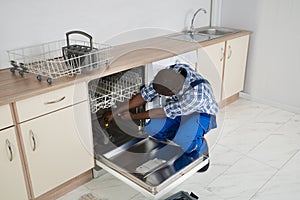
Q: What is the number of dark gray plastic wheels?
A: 4